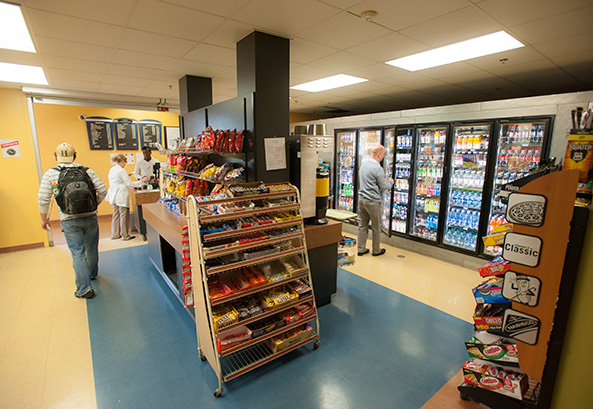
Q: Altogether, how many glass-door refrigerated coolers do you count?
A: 6